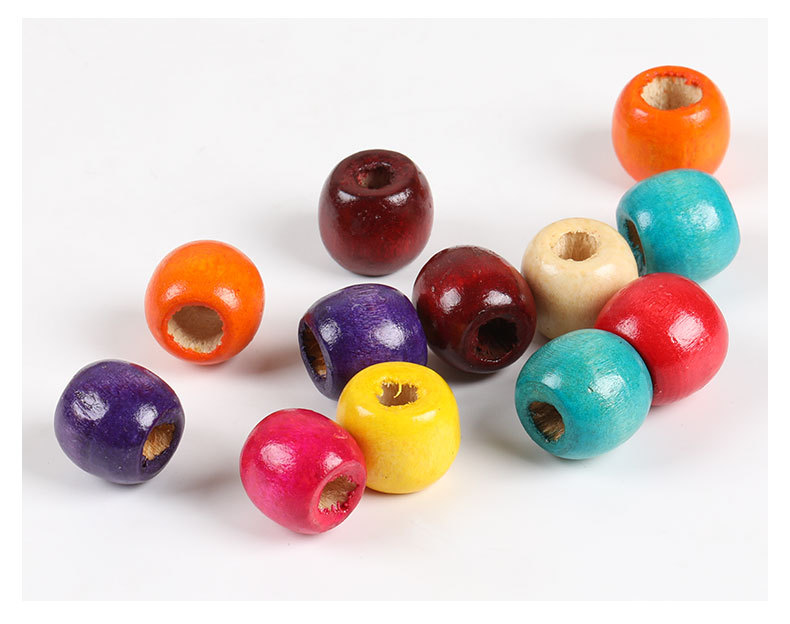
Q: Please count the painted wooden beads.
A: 12